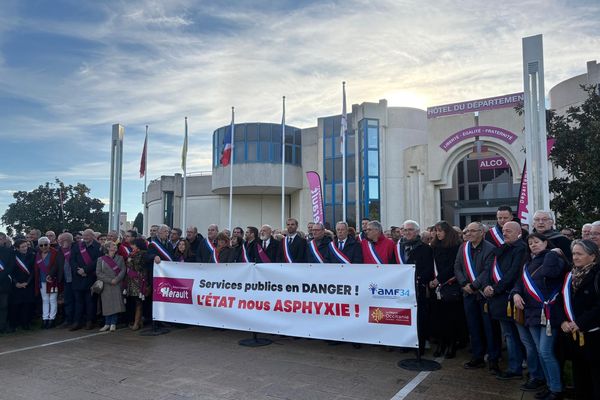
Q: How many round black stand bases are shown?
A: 3